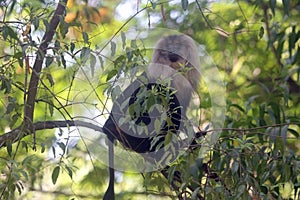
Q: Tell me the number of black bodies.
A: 1